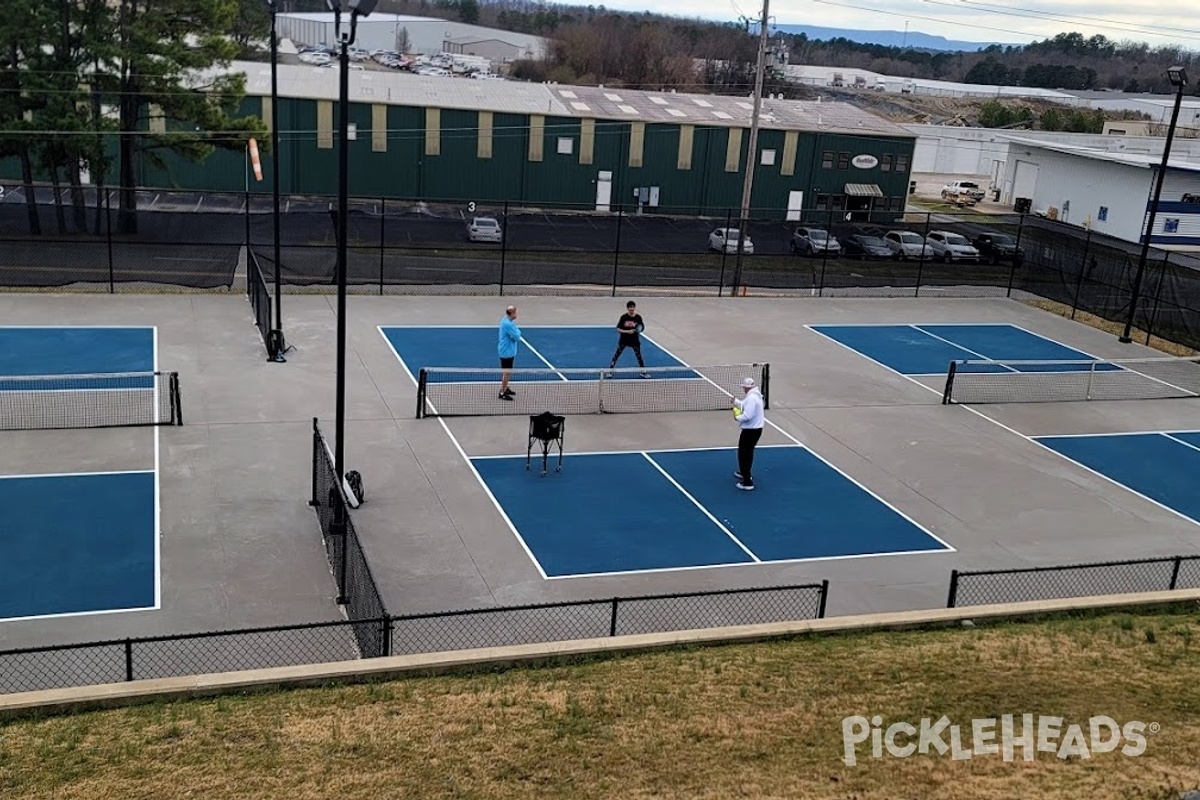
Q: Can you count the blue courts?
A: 3